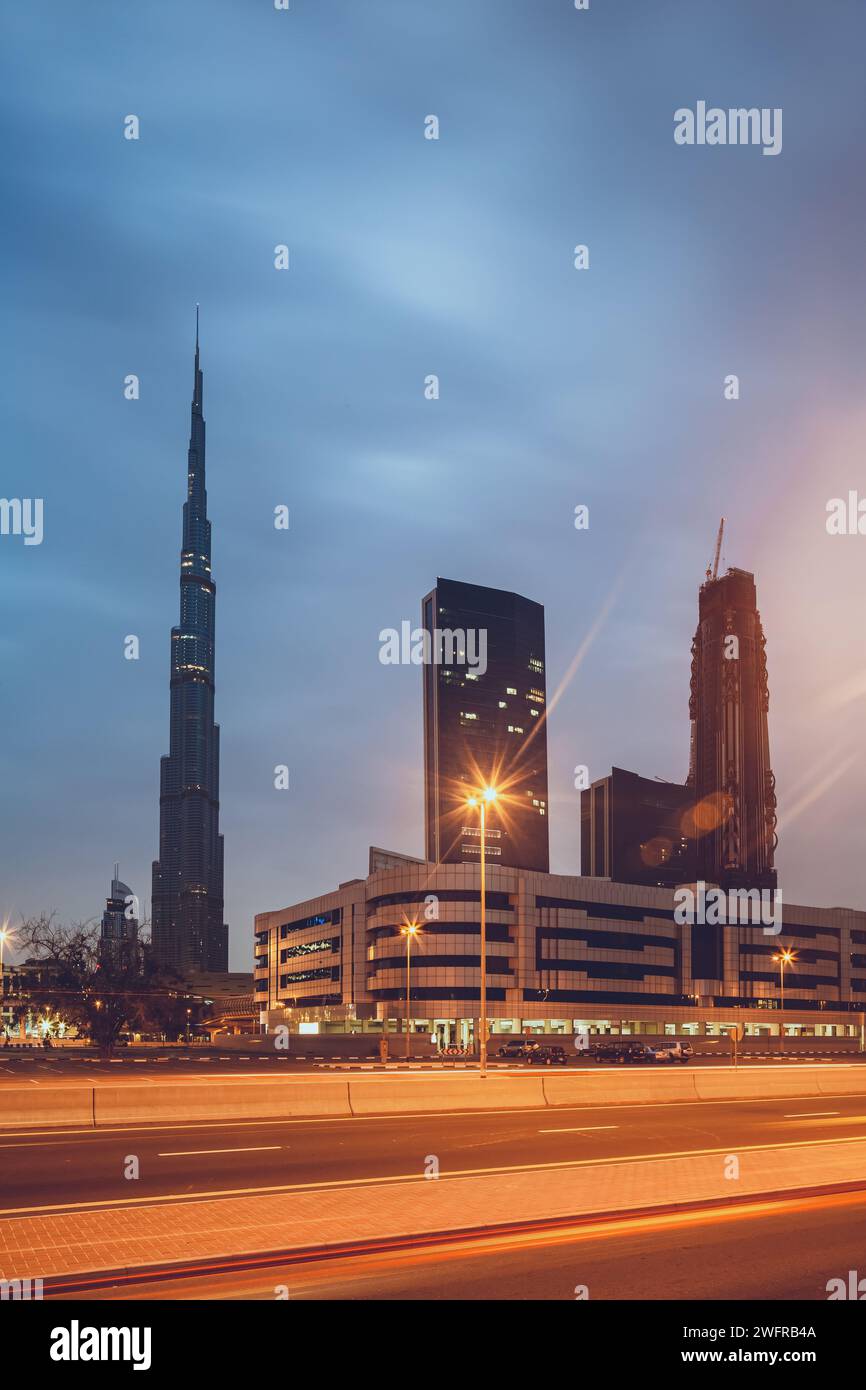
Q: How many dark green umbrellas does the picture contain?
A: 0